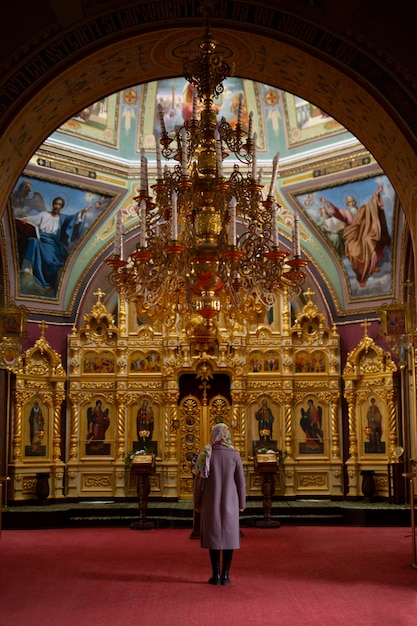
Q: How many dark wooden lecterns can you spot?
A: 2